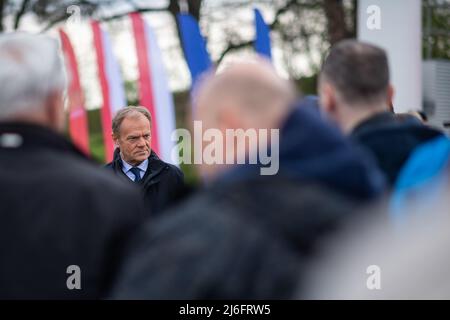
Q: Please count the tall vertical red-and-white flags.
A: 3